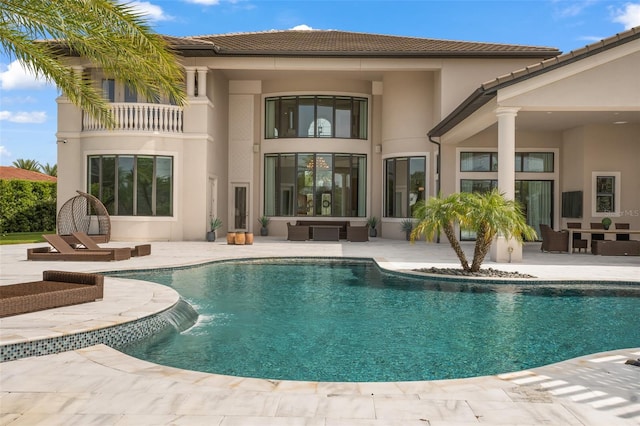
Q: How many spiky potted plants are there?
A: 4